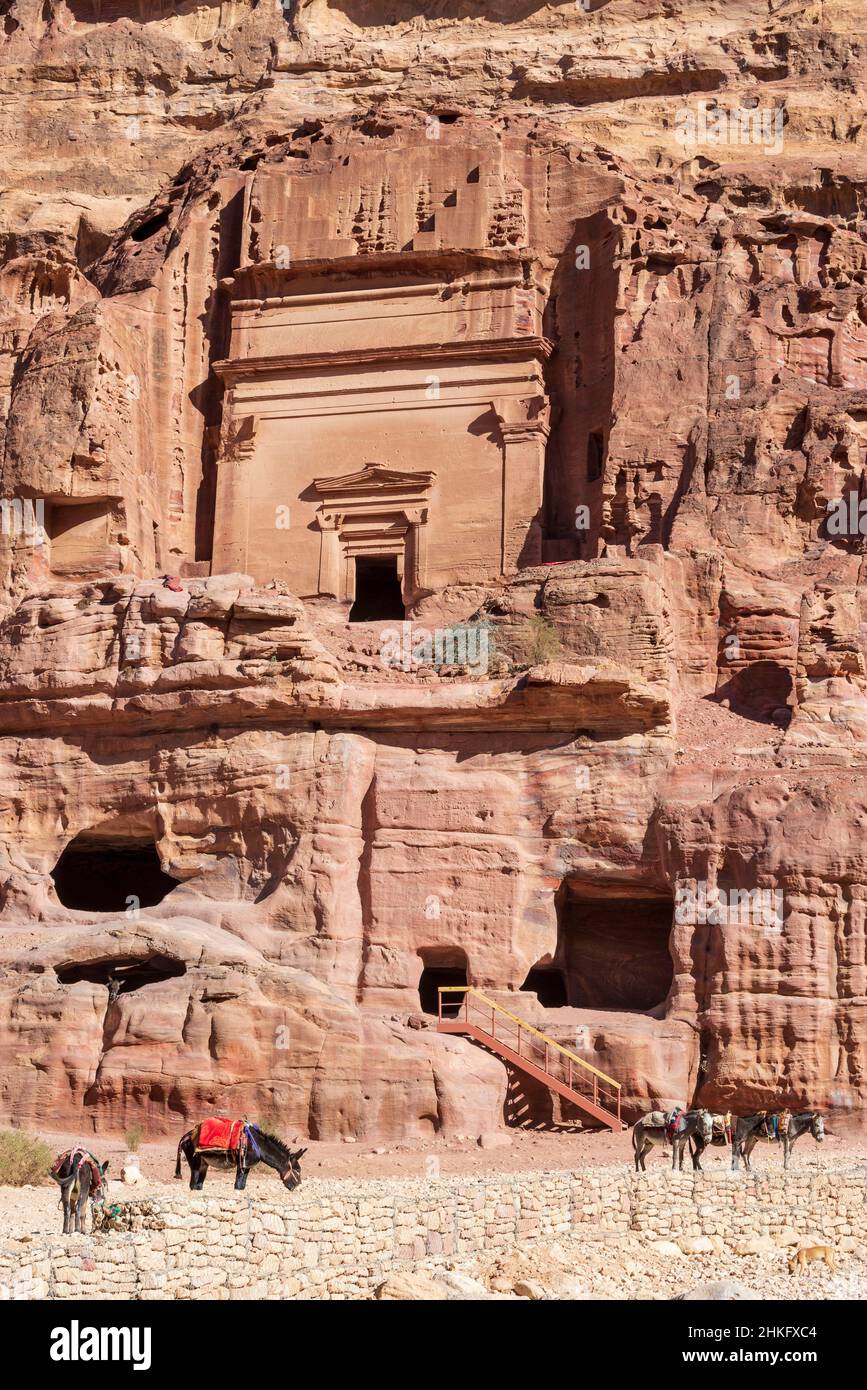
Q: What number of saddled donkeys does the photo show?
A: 5